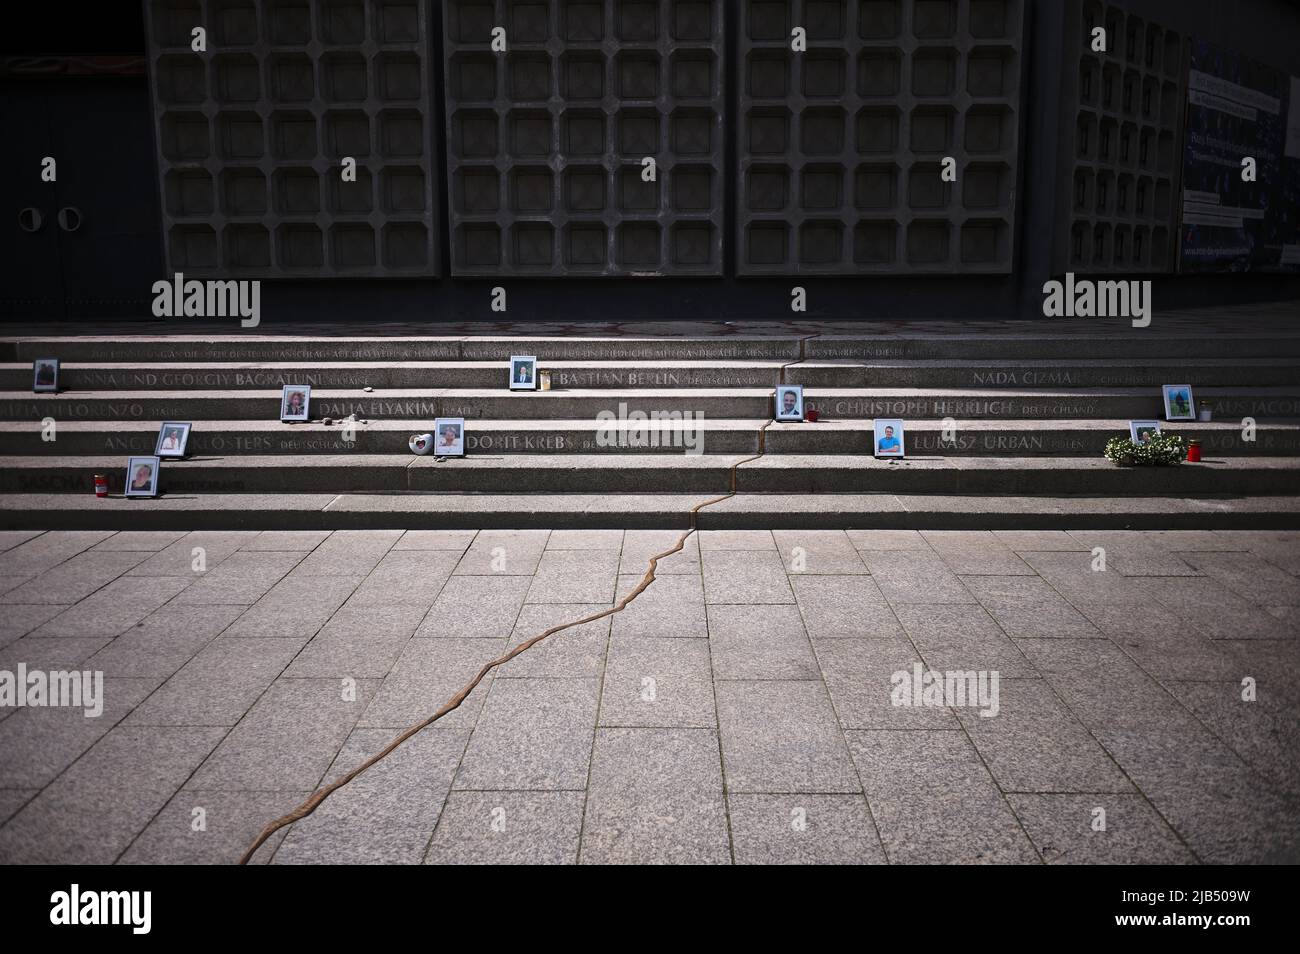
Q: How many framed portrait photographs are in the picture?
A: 10